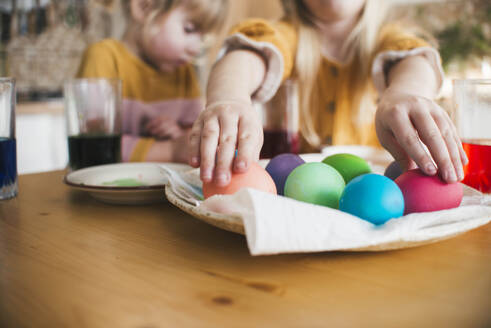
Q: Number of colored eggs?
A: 7